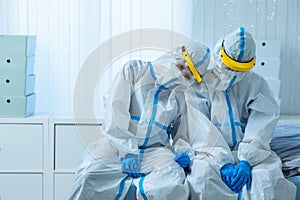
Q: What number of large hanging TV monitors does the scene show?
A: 0